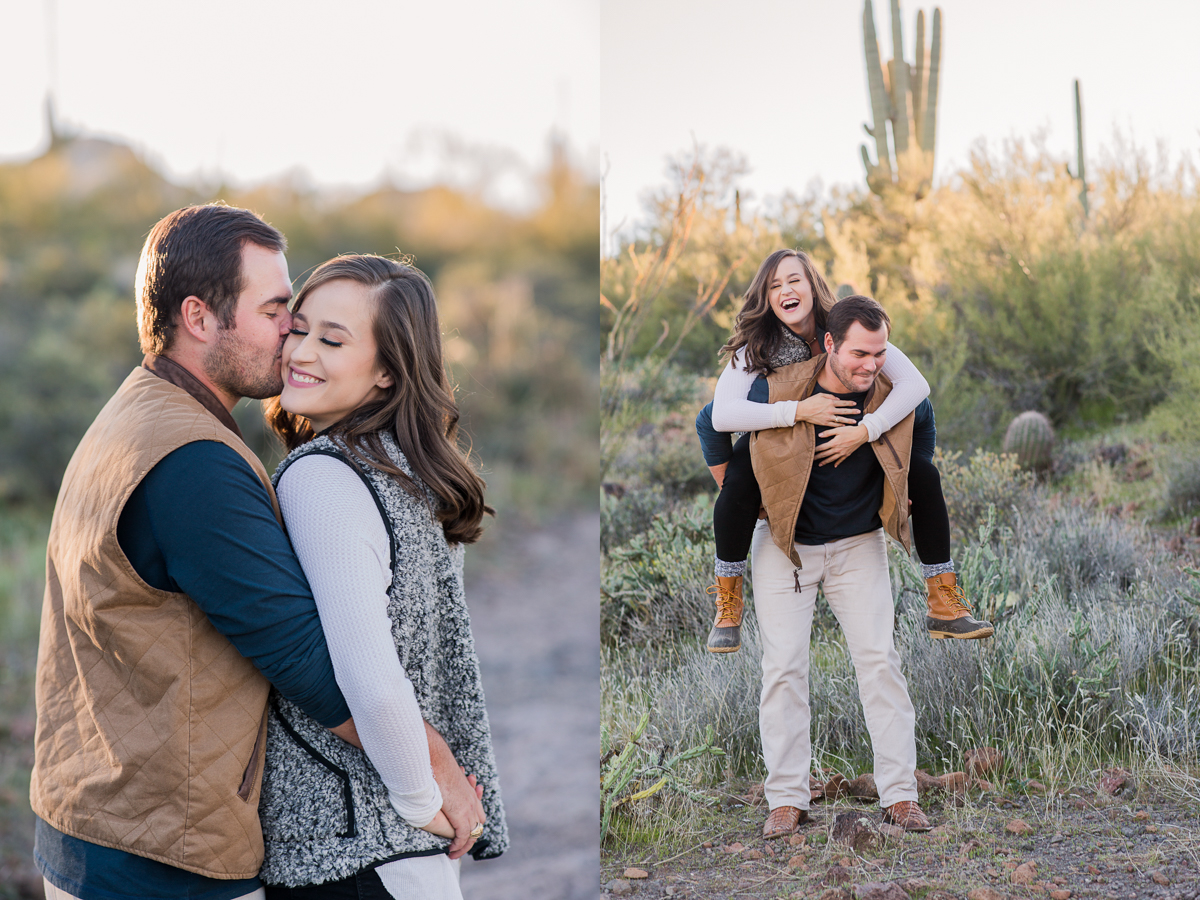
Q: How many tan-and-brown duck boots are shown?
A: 2